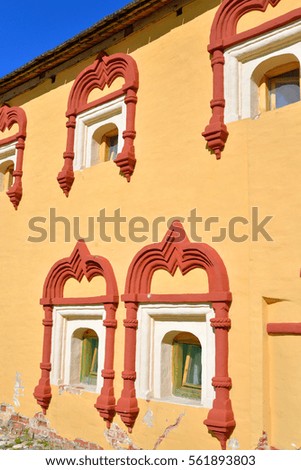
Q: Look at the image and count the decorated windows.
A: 5